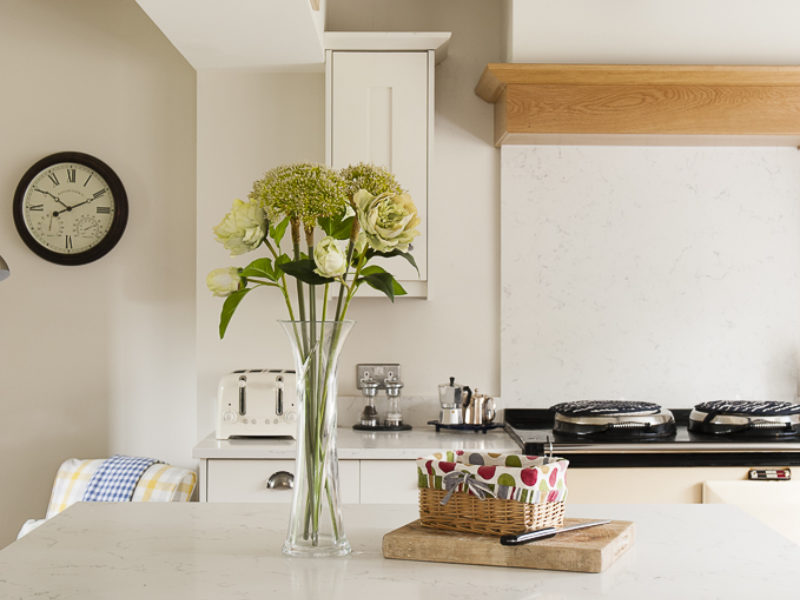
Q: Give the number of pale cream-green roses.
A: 4